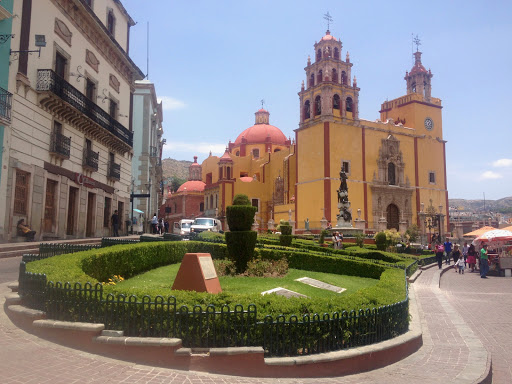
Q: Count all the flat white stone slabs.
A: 2